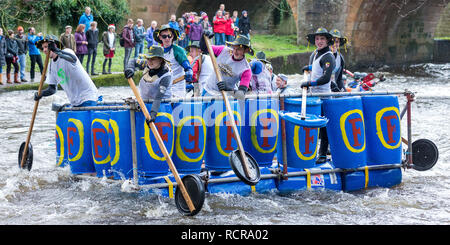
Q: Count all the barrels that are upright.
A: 11